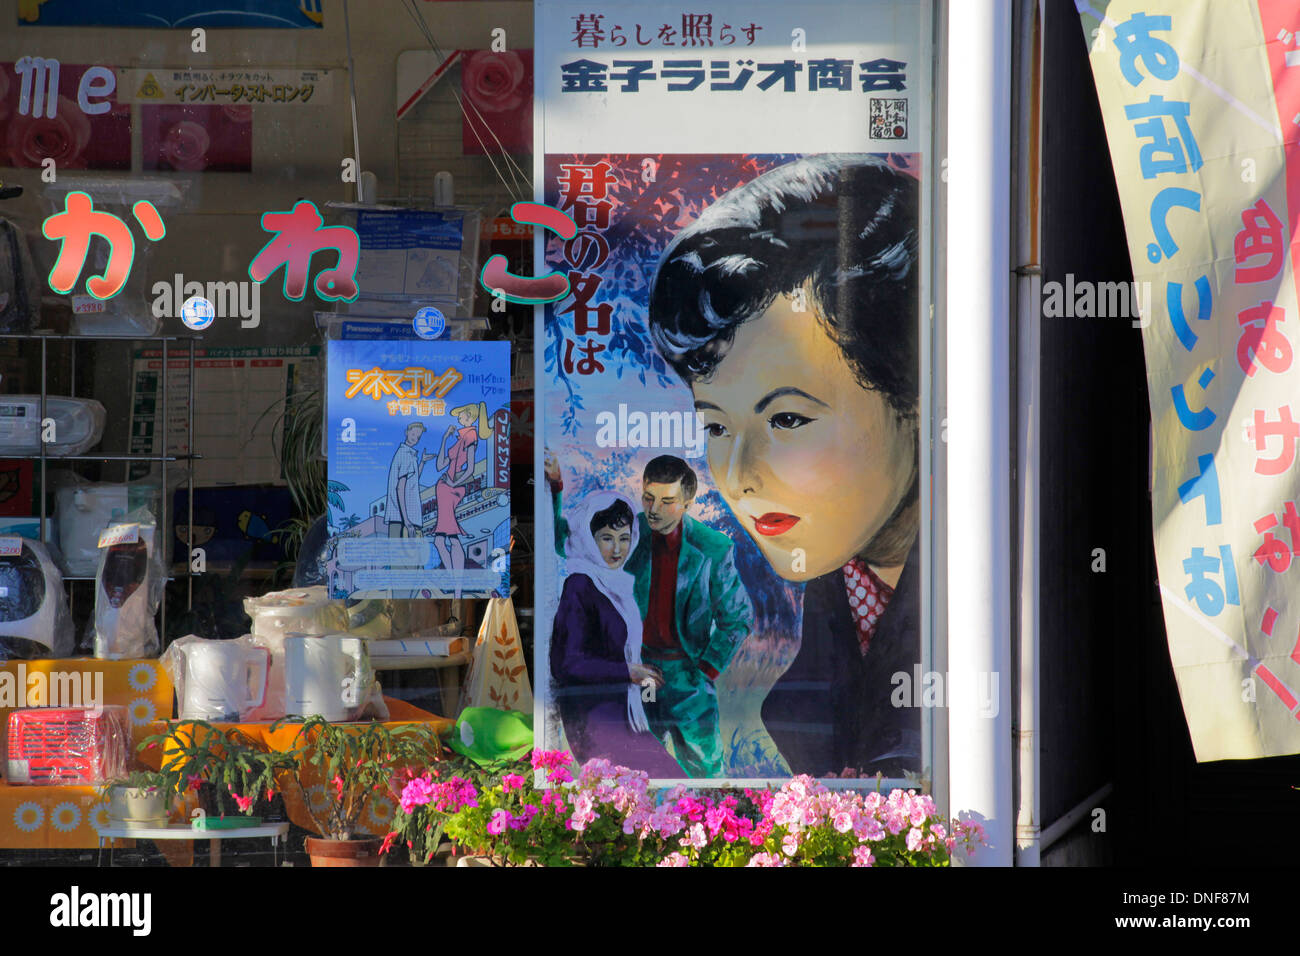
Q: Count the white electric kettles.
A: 2